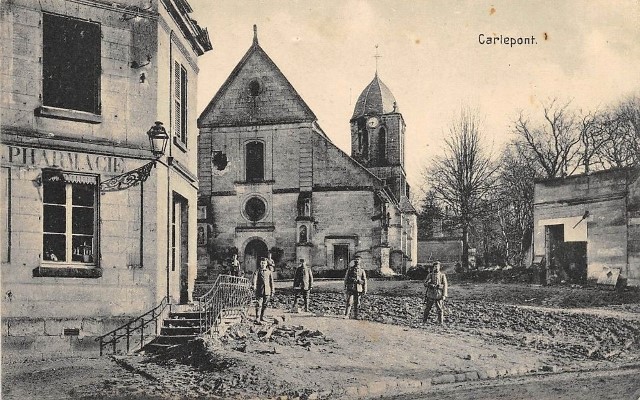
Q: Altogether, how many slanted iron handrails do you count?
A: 2